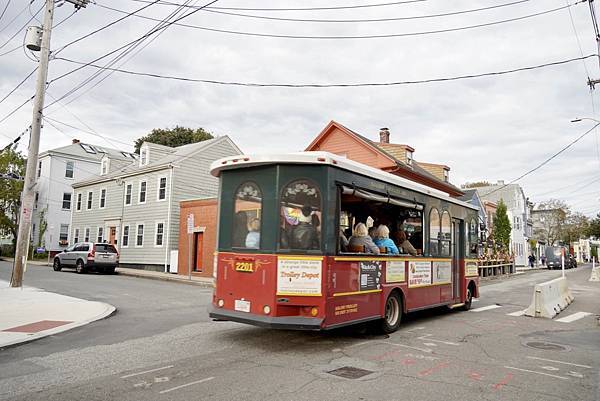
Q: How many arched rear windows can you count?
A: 2